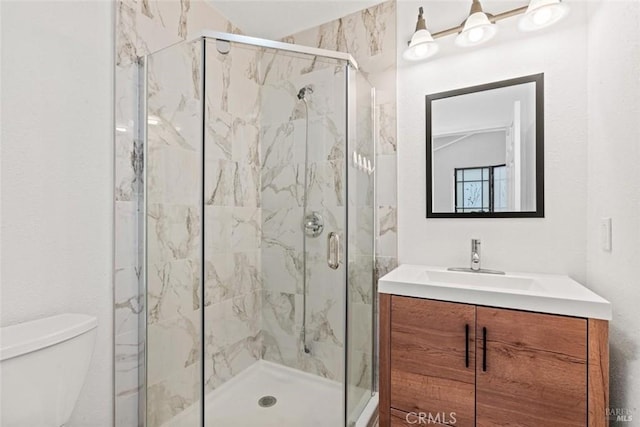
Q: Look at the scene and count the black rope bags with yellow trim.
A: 0